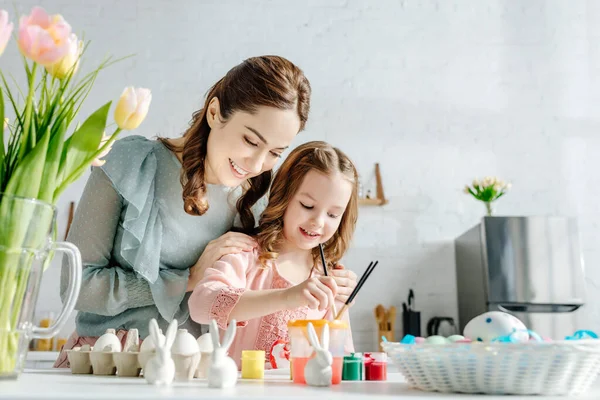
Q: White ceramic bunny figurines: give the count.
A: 3